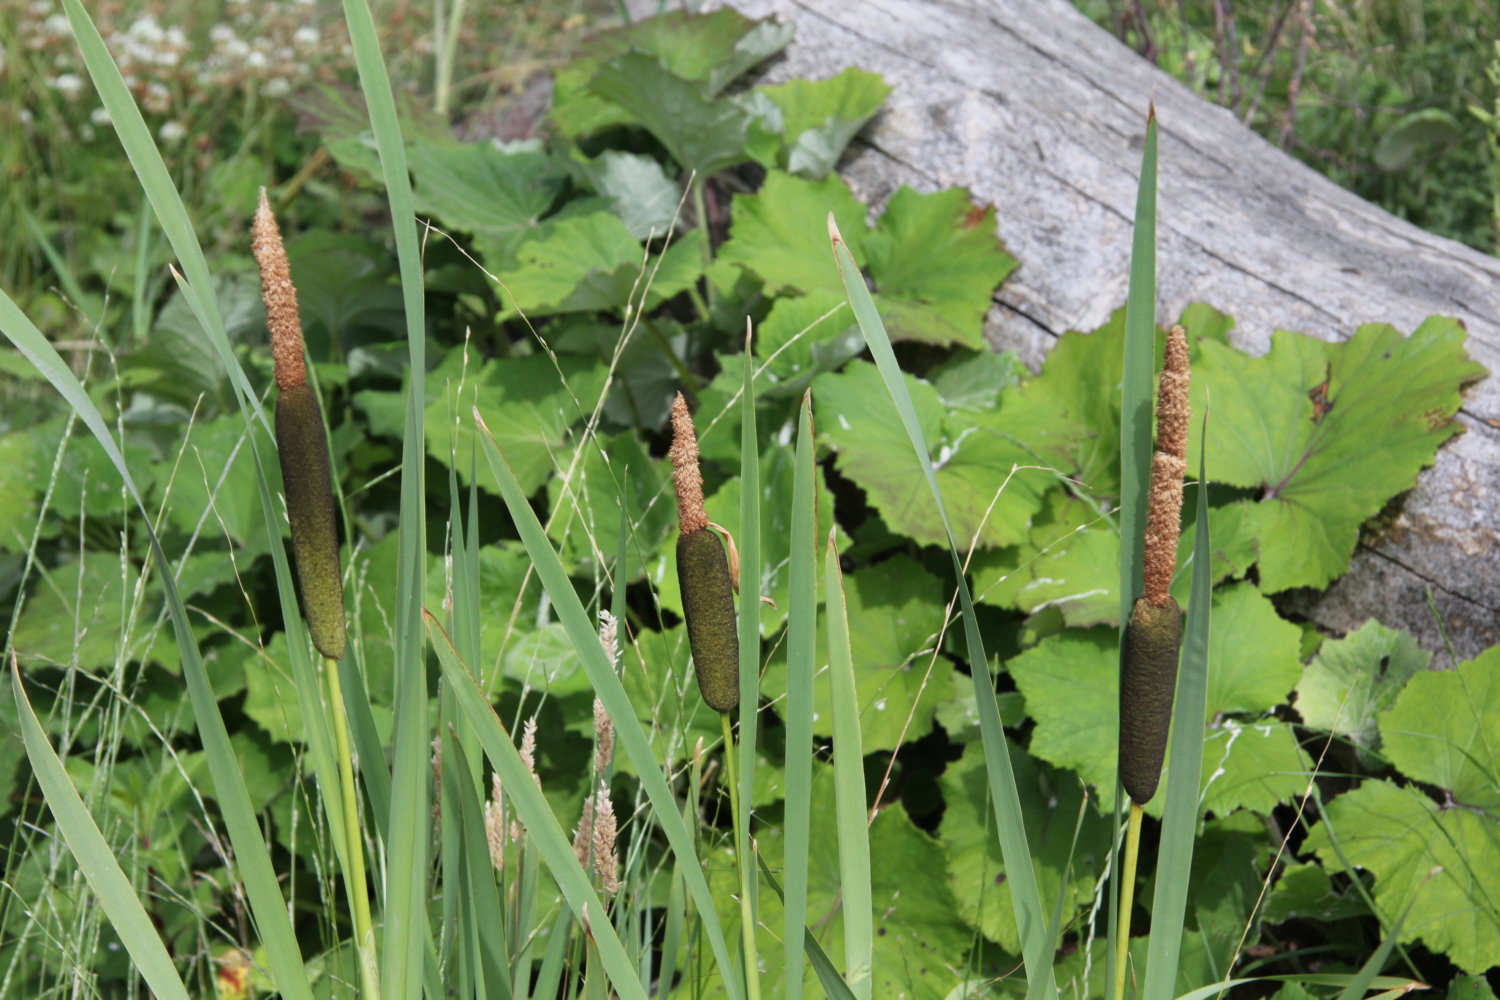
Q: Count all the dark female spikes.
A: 3